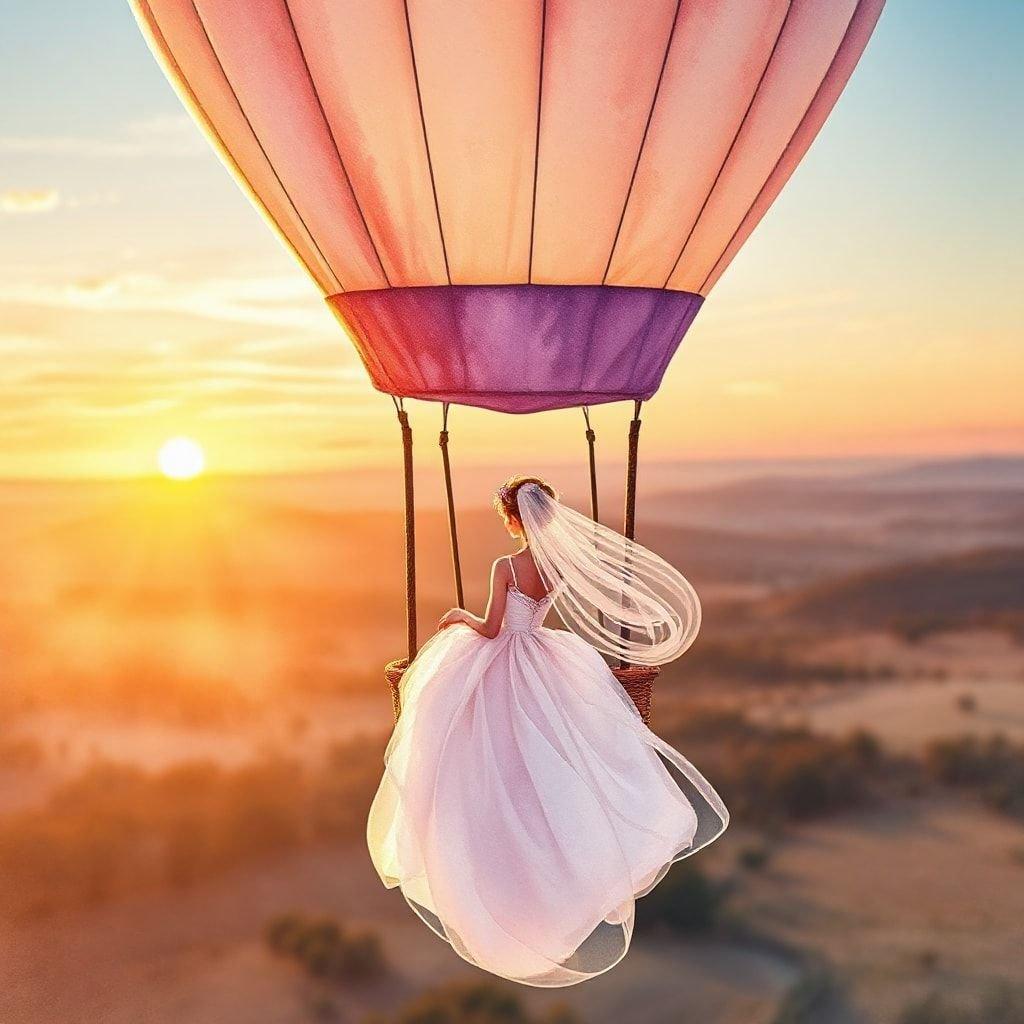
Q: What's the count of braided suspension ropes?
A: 4